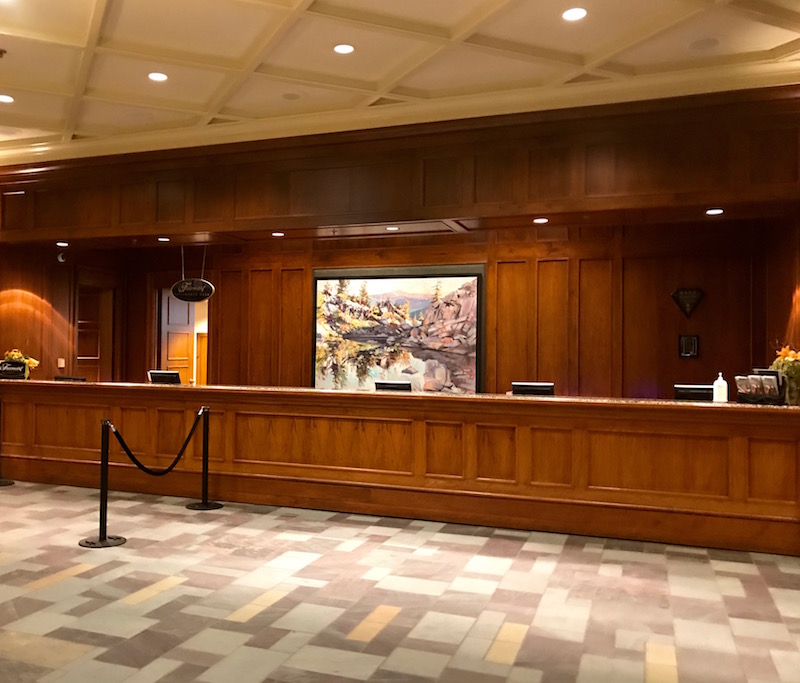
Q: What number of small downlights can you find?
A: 10